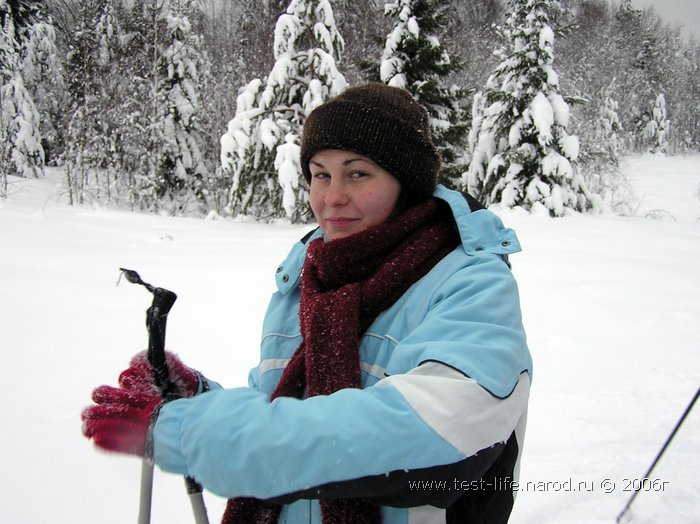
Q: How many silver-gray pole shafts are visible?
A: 2